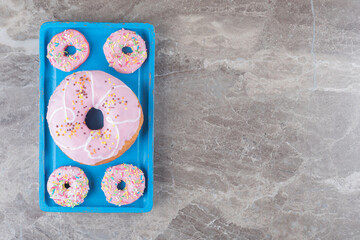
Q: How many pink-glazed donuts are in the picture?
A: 5